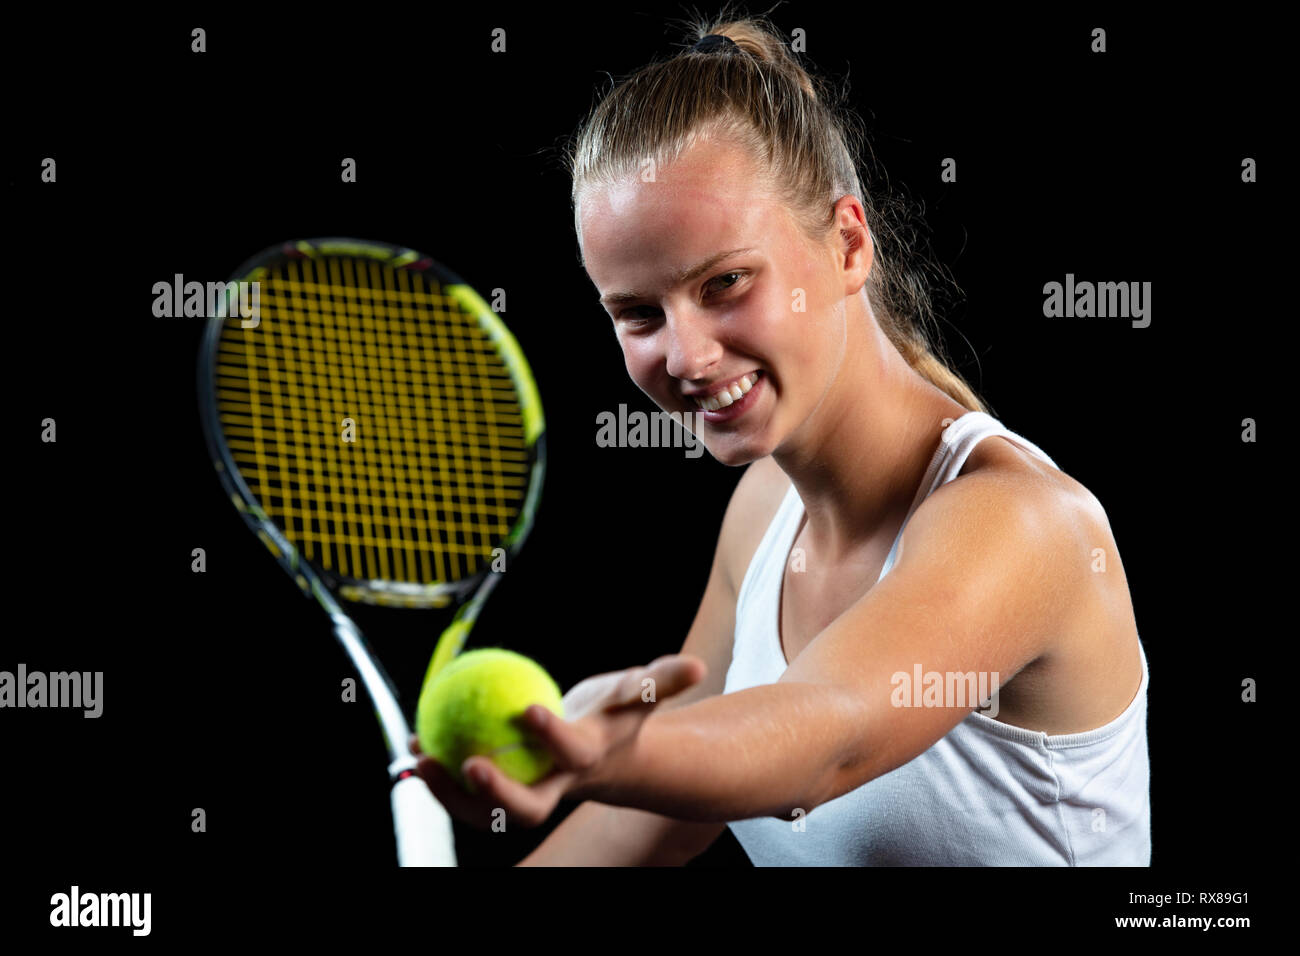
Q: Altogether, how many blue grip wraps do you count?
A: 0